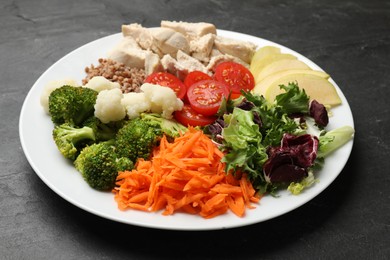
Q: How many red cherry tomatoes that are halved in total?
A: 5